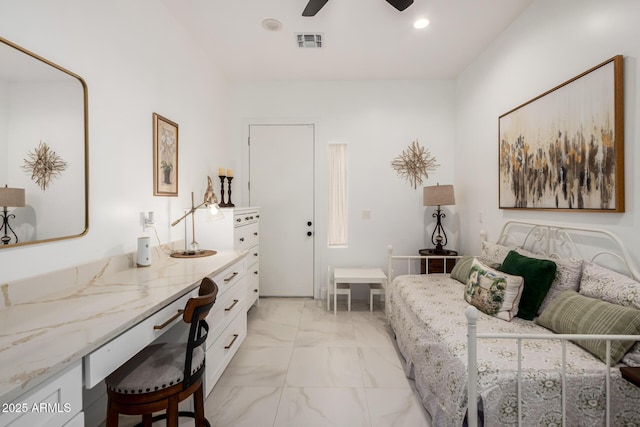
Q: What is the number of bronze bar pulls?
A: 4